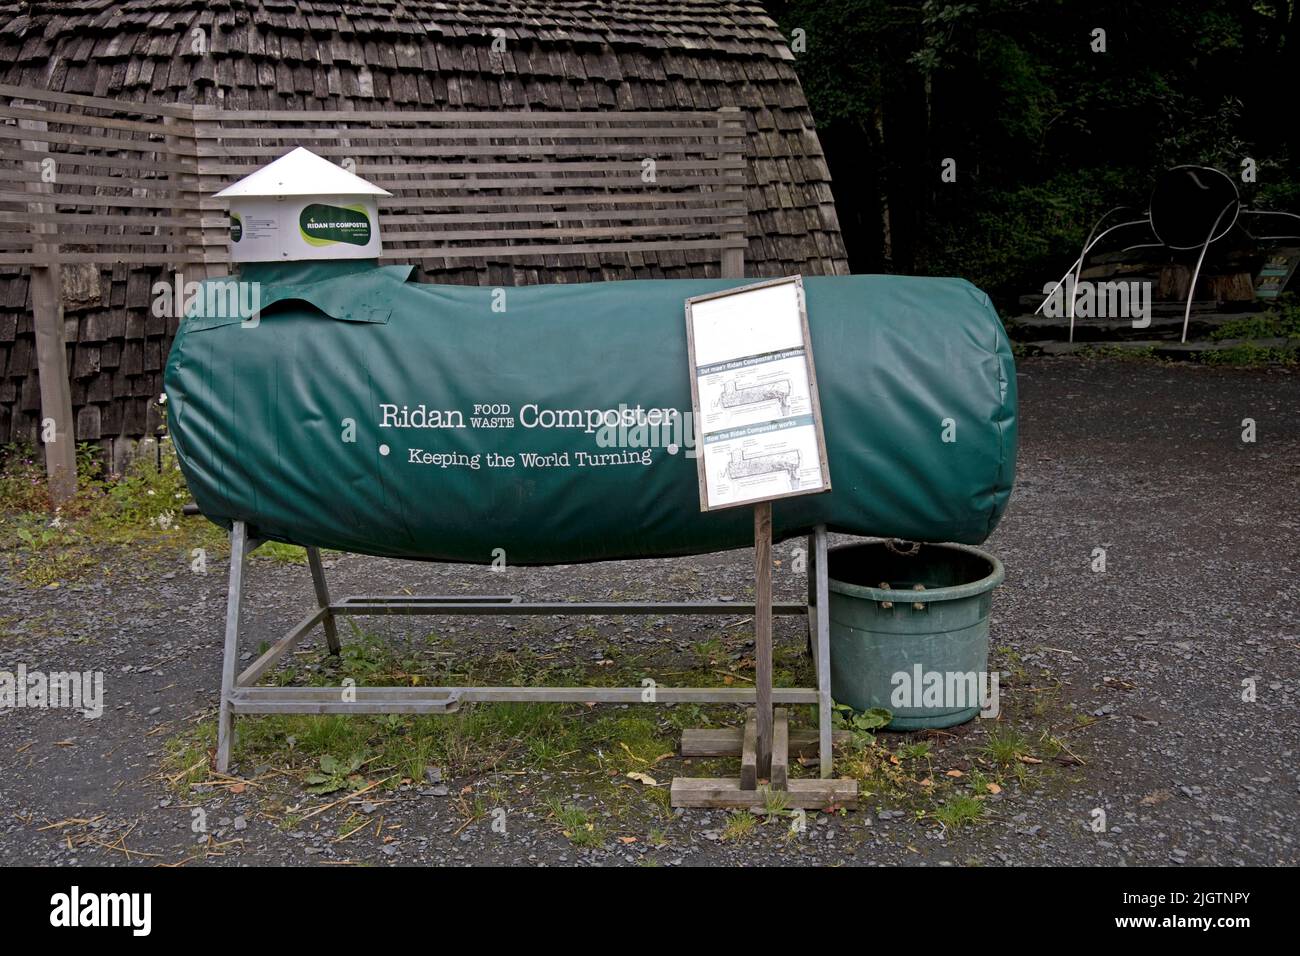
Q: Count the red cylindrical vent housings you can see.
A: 0